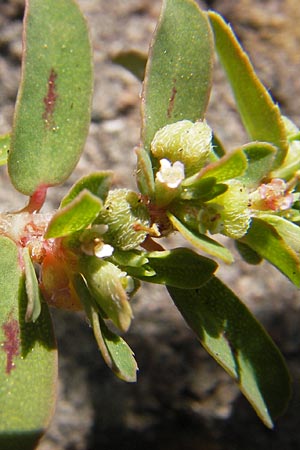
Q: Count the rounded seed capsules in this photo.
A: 3